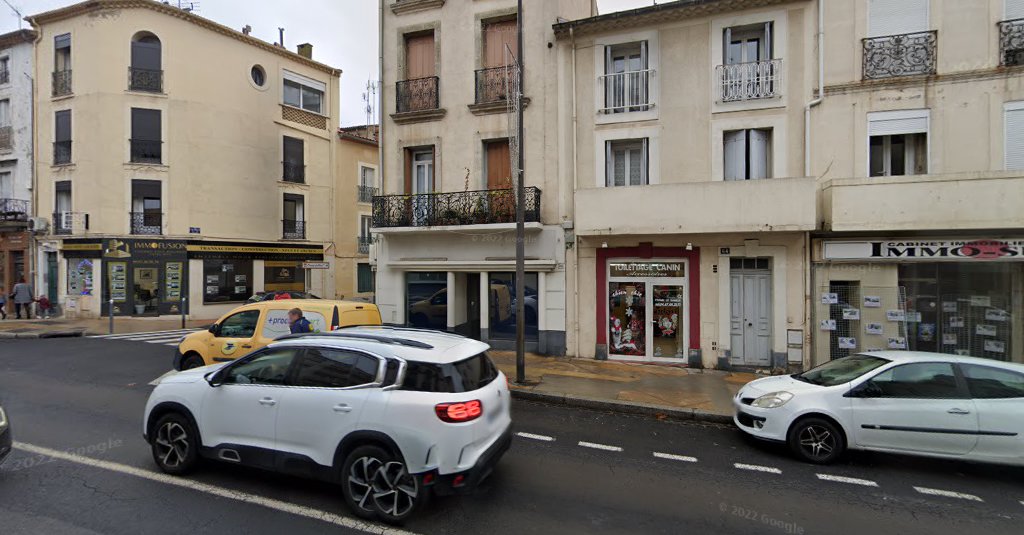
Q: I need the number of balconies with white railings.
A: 2